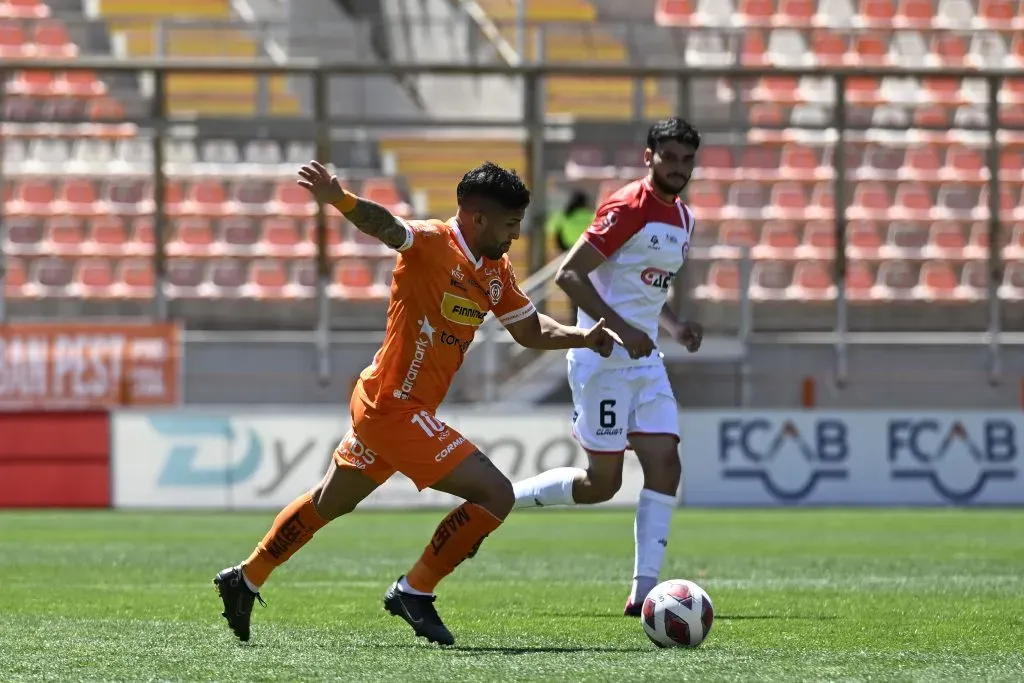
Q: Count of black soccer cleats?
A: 2